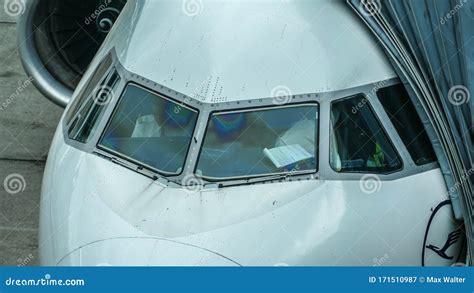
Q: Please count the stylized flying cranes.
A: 1